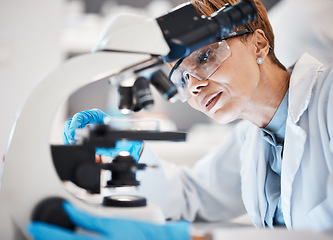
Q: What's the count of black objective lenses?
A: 3